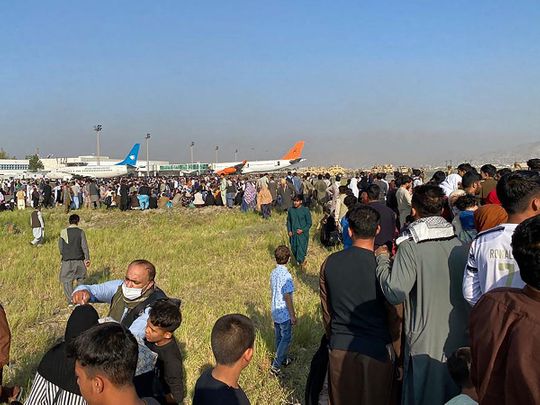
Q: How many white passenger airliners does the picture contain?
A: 2